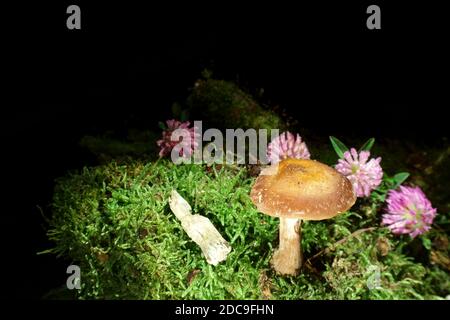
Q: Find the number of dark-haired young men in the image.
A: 0